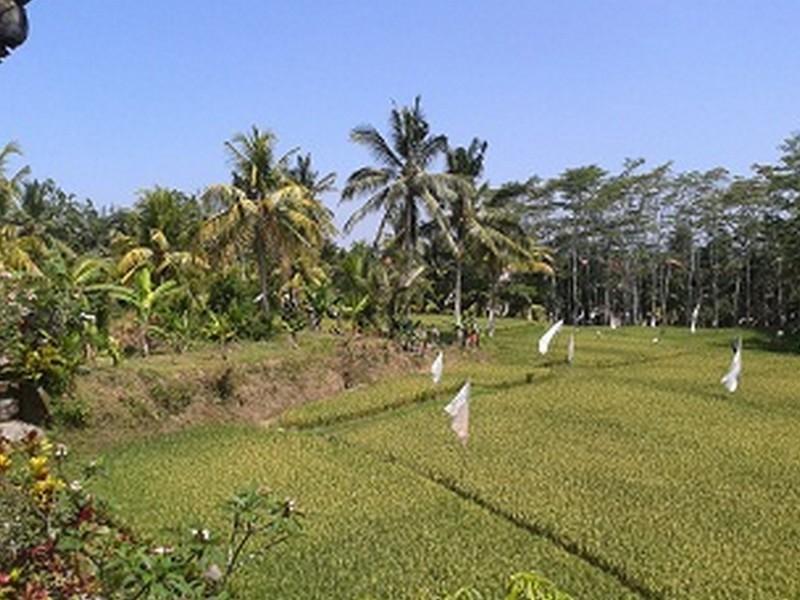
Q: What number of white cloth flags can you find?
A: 6